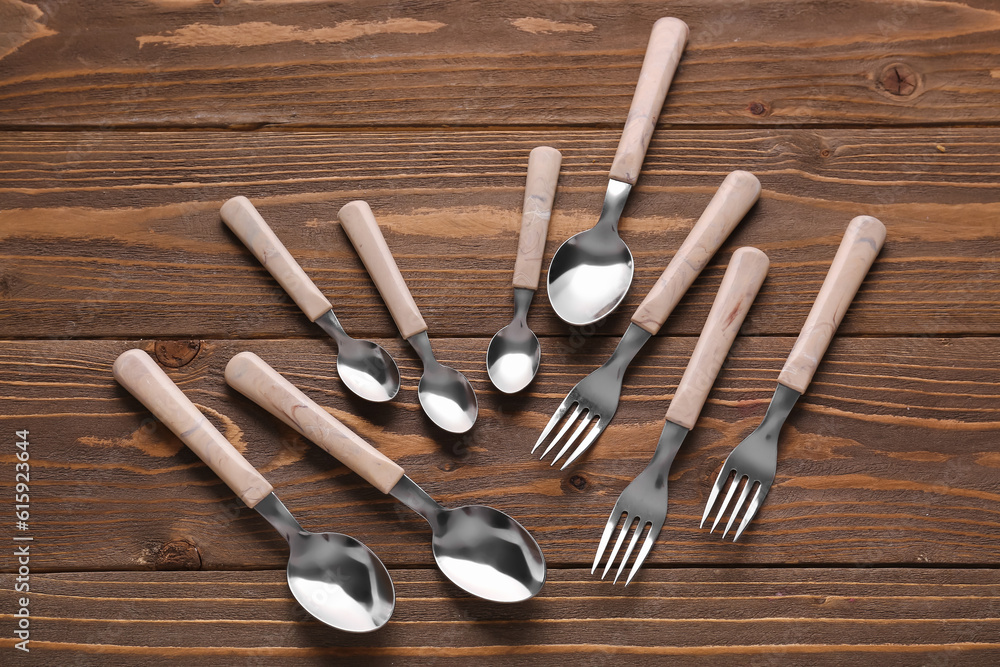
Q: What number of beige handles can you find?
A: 9